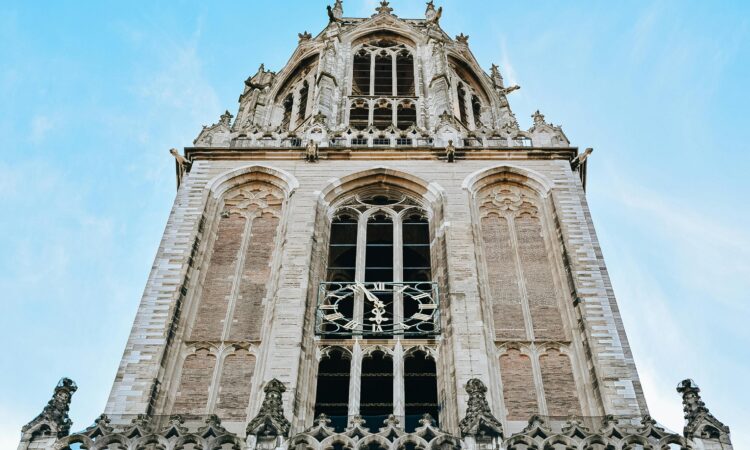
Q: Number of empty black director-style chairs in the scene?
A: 0